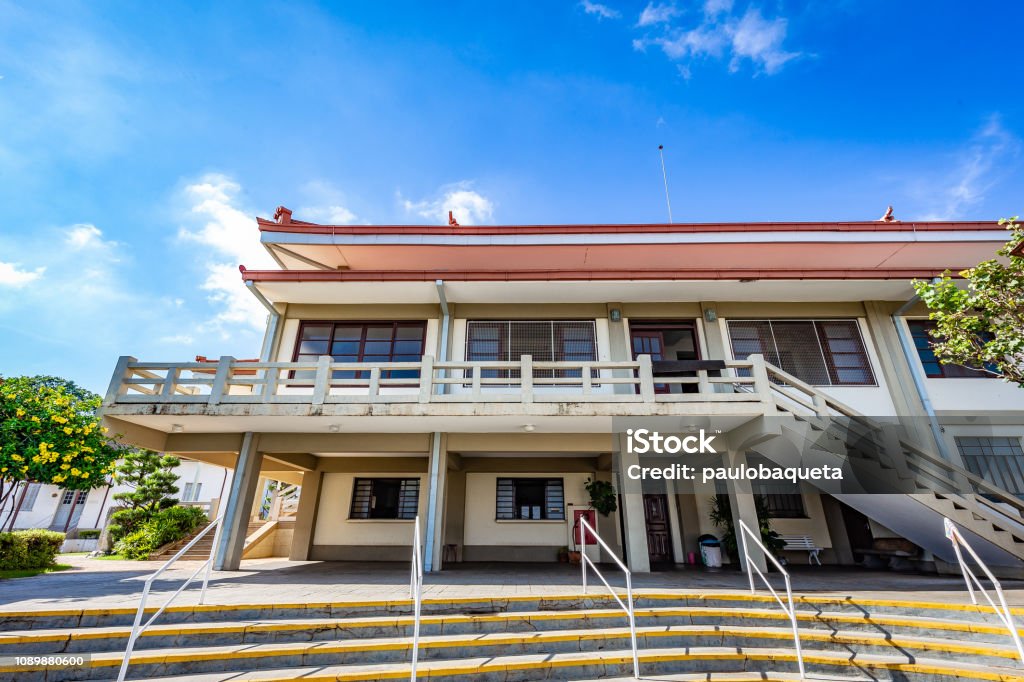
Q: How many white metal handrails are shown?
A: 5